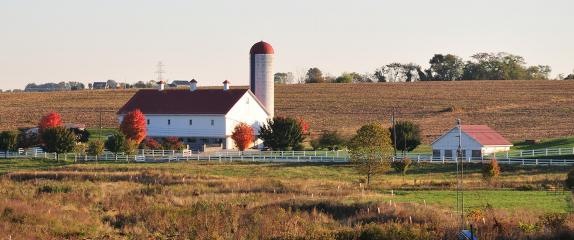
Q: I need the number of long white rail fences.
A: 2